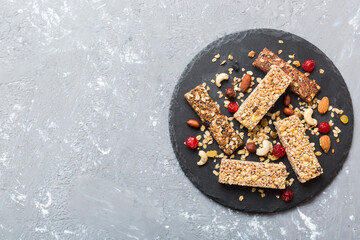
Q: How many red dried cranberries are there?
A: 6